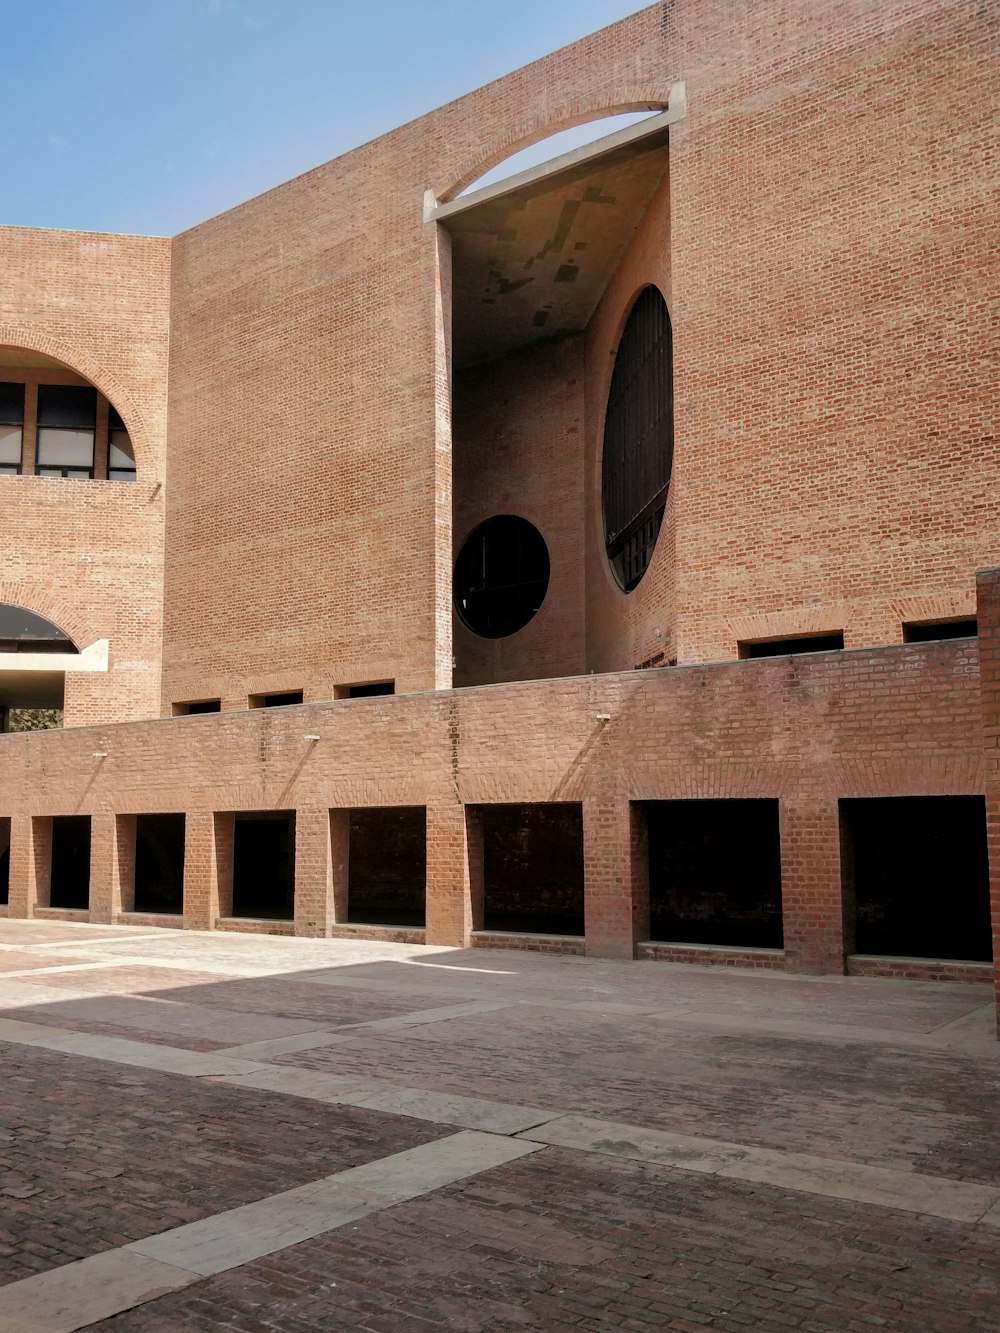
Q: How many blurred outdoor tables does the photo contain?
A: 0